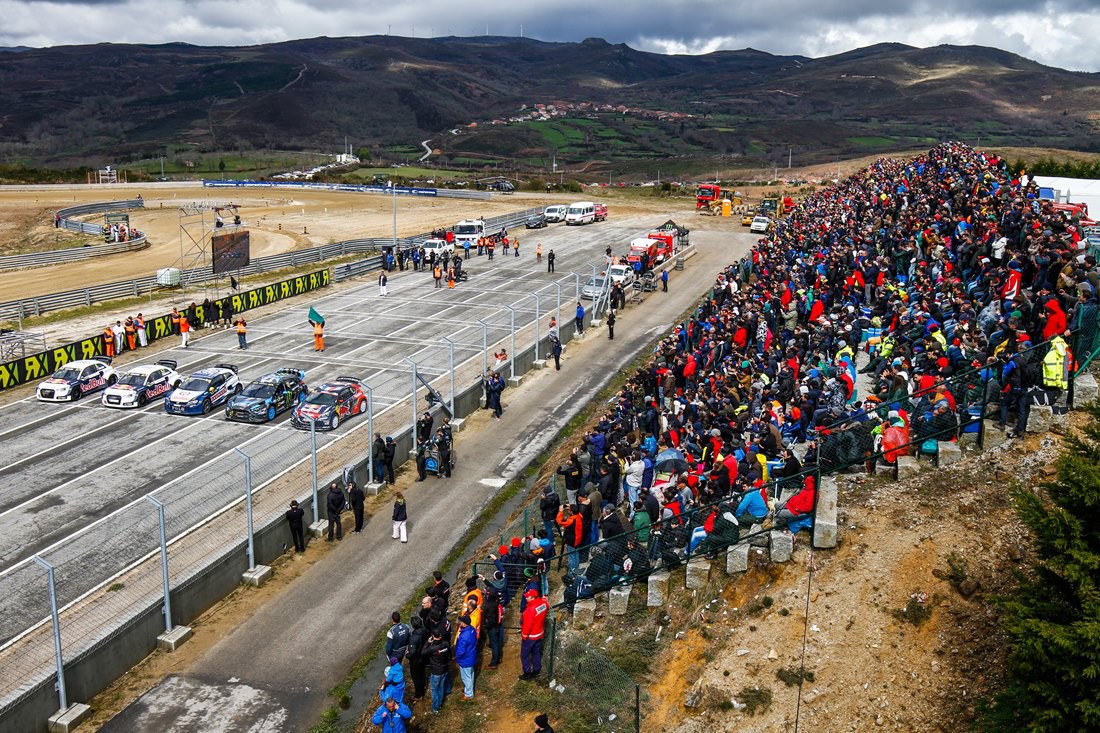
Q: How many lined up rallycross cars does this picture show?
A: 5